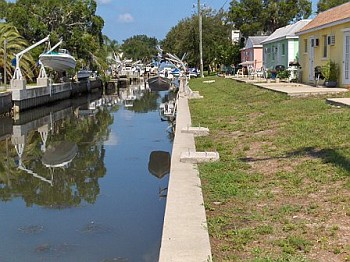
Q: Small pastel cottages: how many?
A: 3